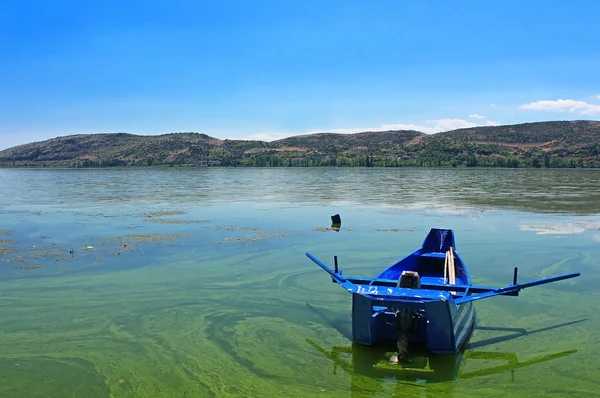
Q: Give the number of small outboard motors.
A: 1